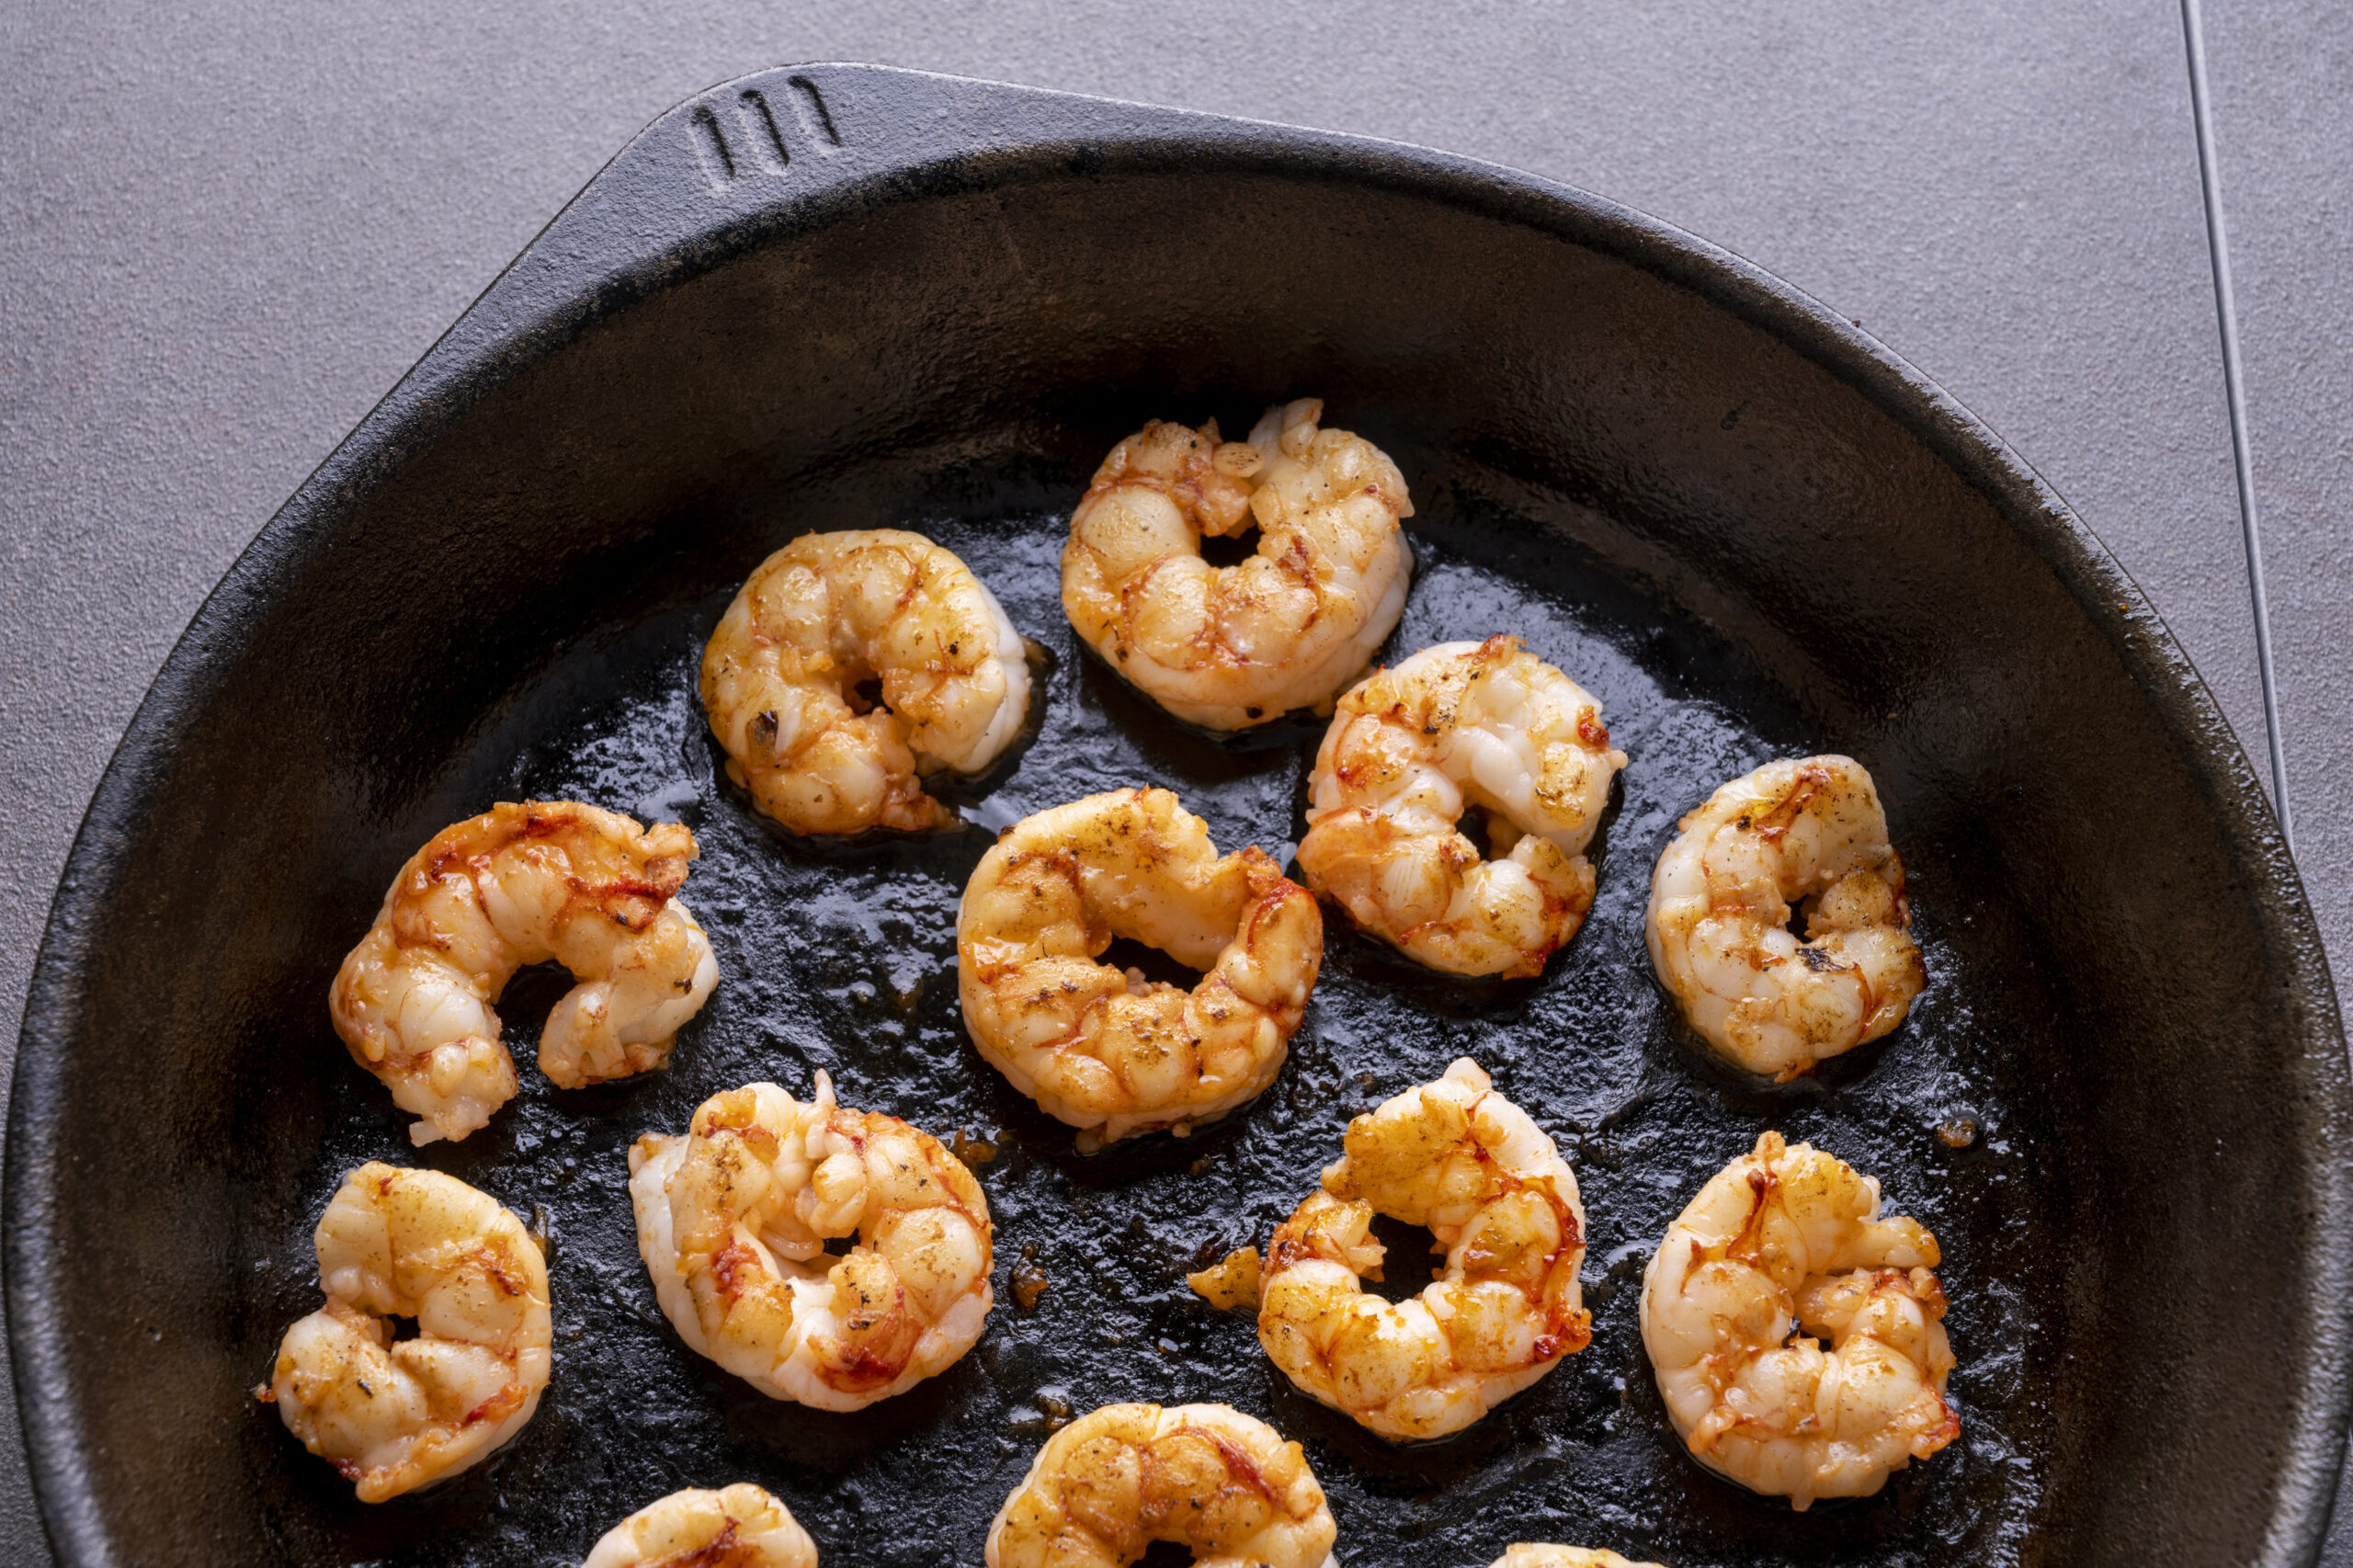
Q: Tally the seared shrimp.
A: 13